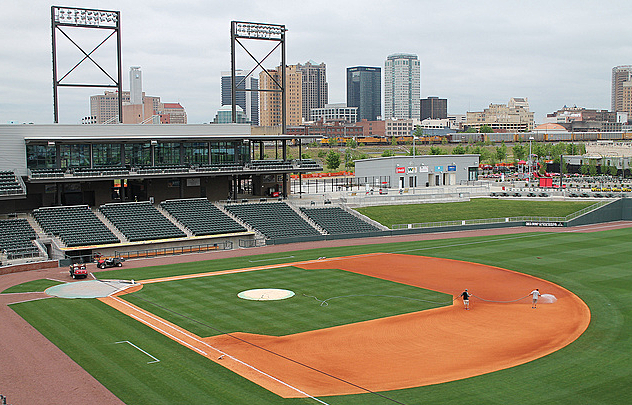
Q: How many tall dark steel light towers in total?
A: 2